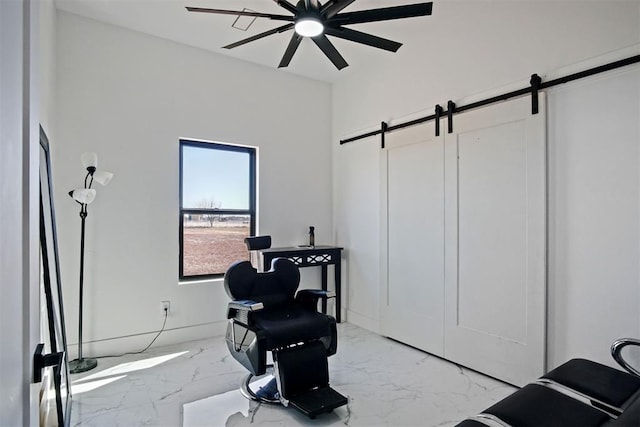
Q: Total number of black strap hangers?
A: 4